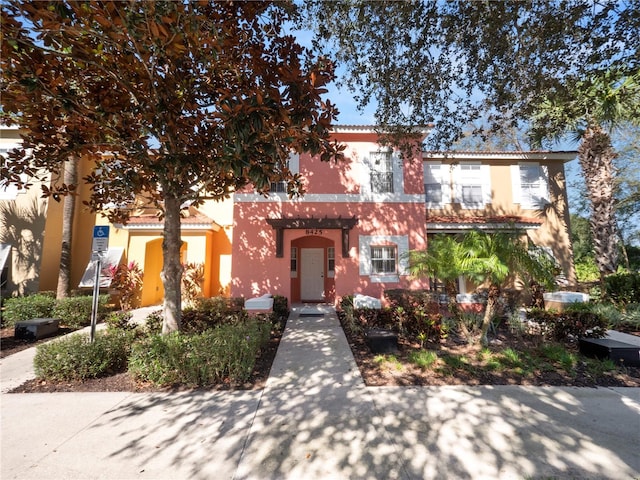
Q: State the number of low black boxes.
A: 3